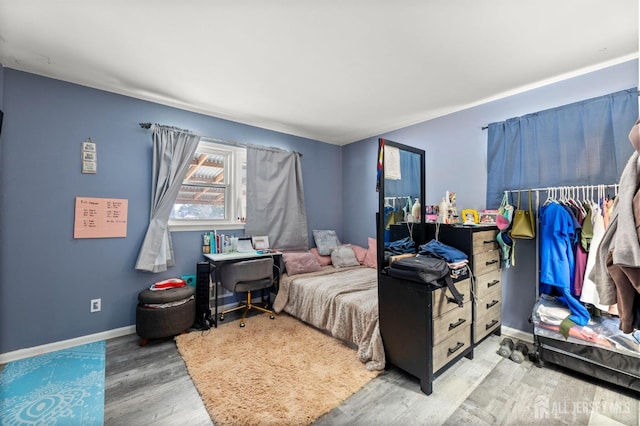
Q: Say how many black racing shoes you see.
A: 0